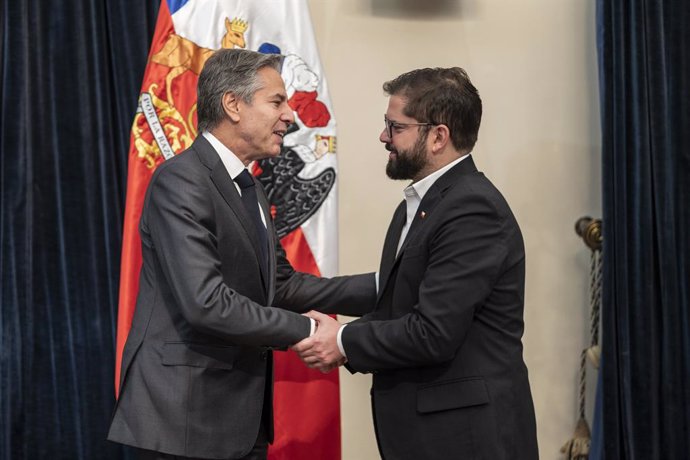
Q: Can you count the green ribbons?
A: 0